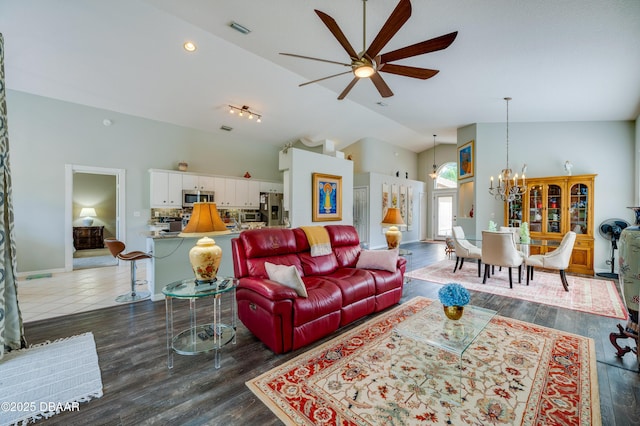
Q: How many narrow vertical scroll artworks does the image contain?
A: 4